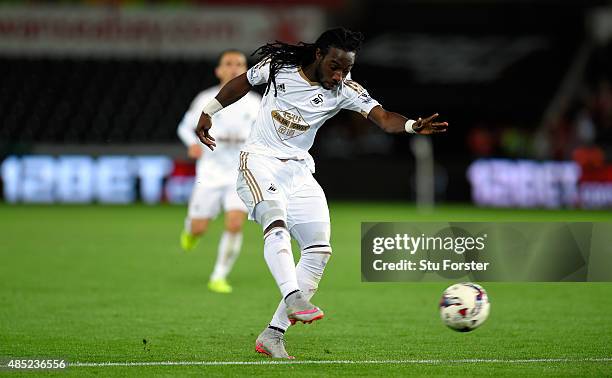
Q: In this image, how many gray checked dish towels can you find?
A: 0